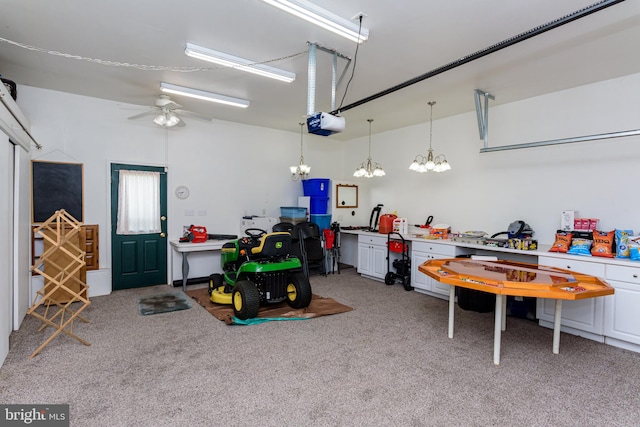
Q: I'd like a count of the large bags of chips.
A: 5